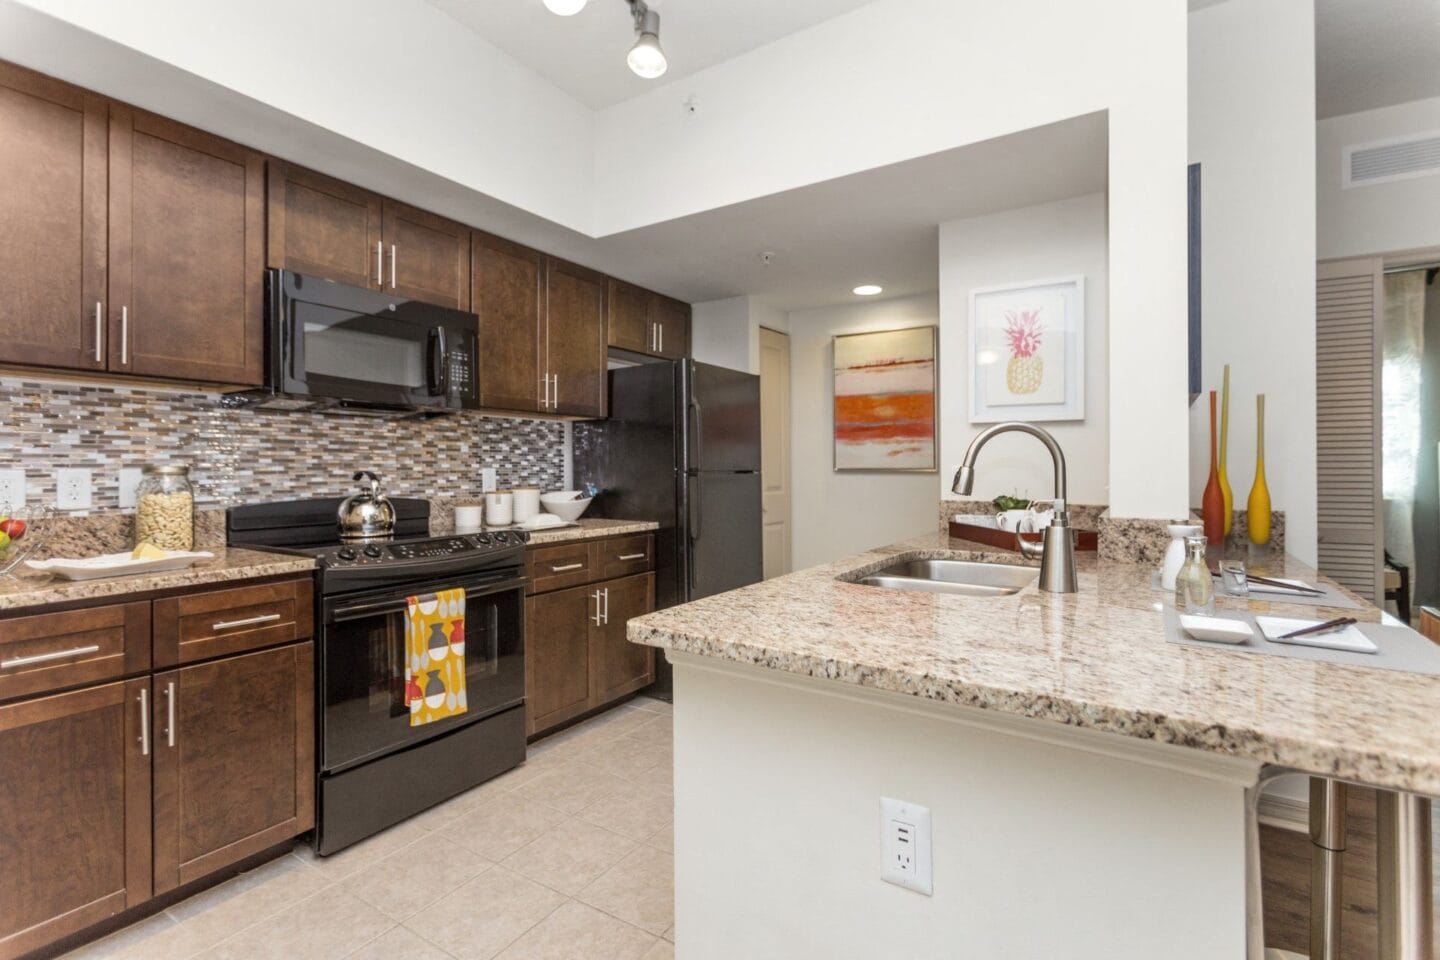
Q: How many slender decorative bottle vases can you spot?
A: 3